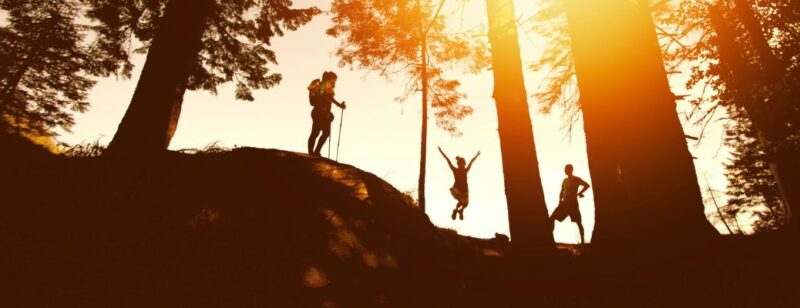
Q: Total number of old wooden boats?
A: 0